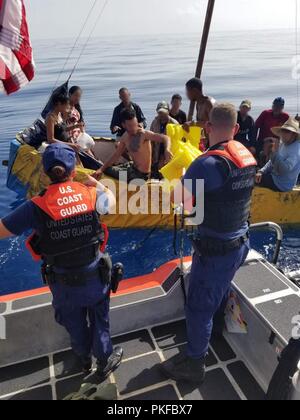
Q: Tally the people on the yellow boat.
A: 10